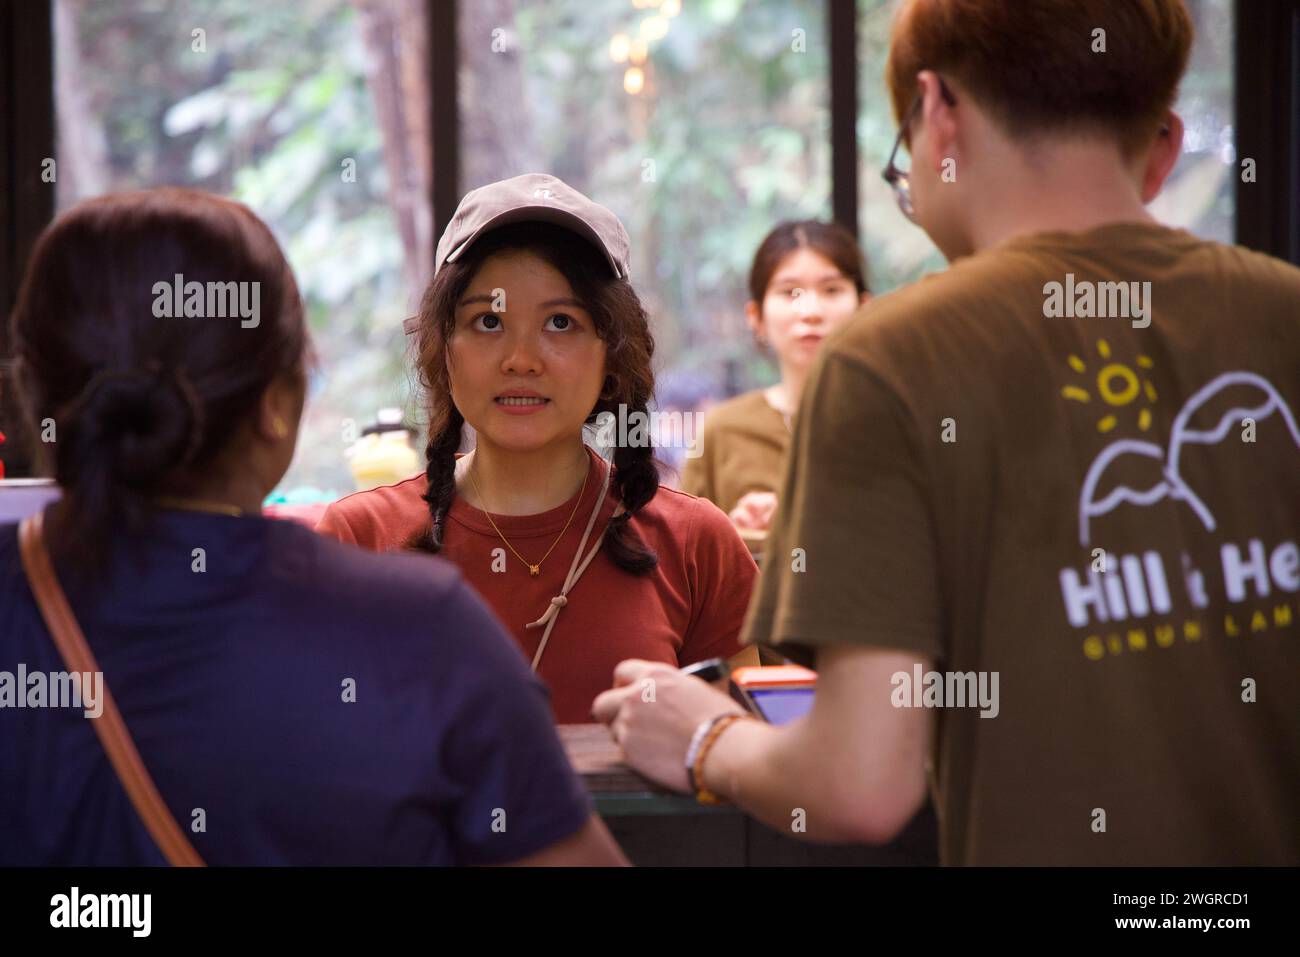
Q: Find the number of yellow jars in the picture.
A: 1